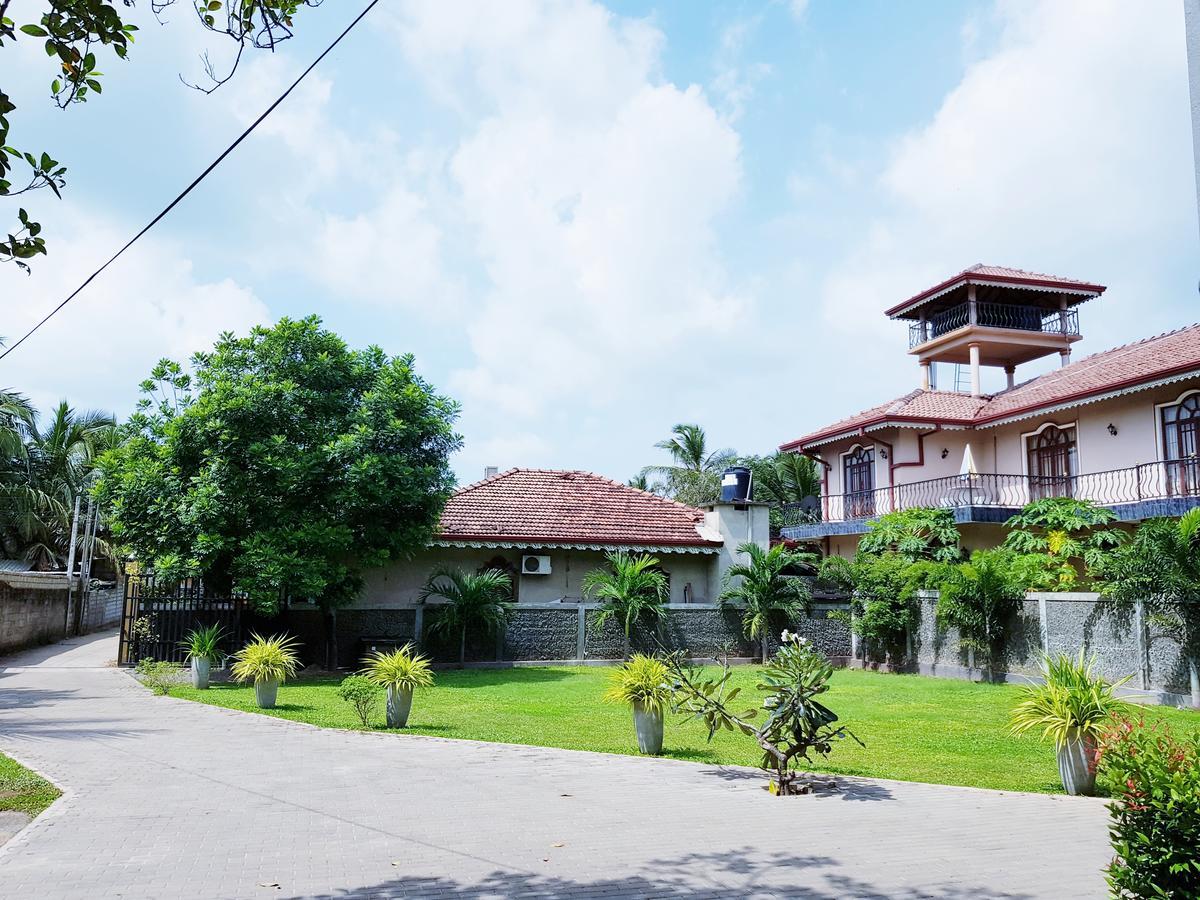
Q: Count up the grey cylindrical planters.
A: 5